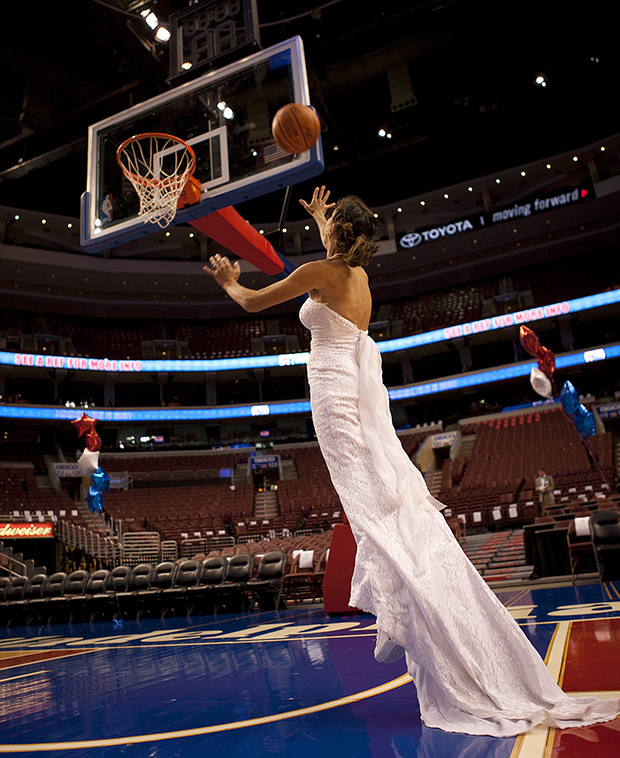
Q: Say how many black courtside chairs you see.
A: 14